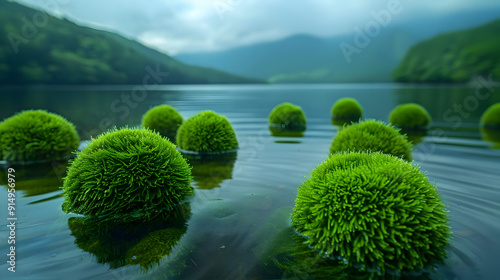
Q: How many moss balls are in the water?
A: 10